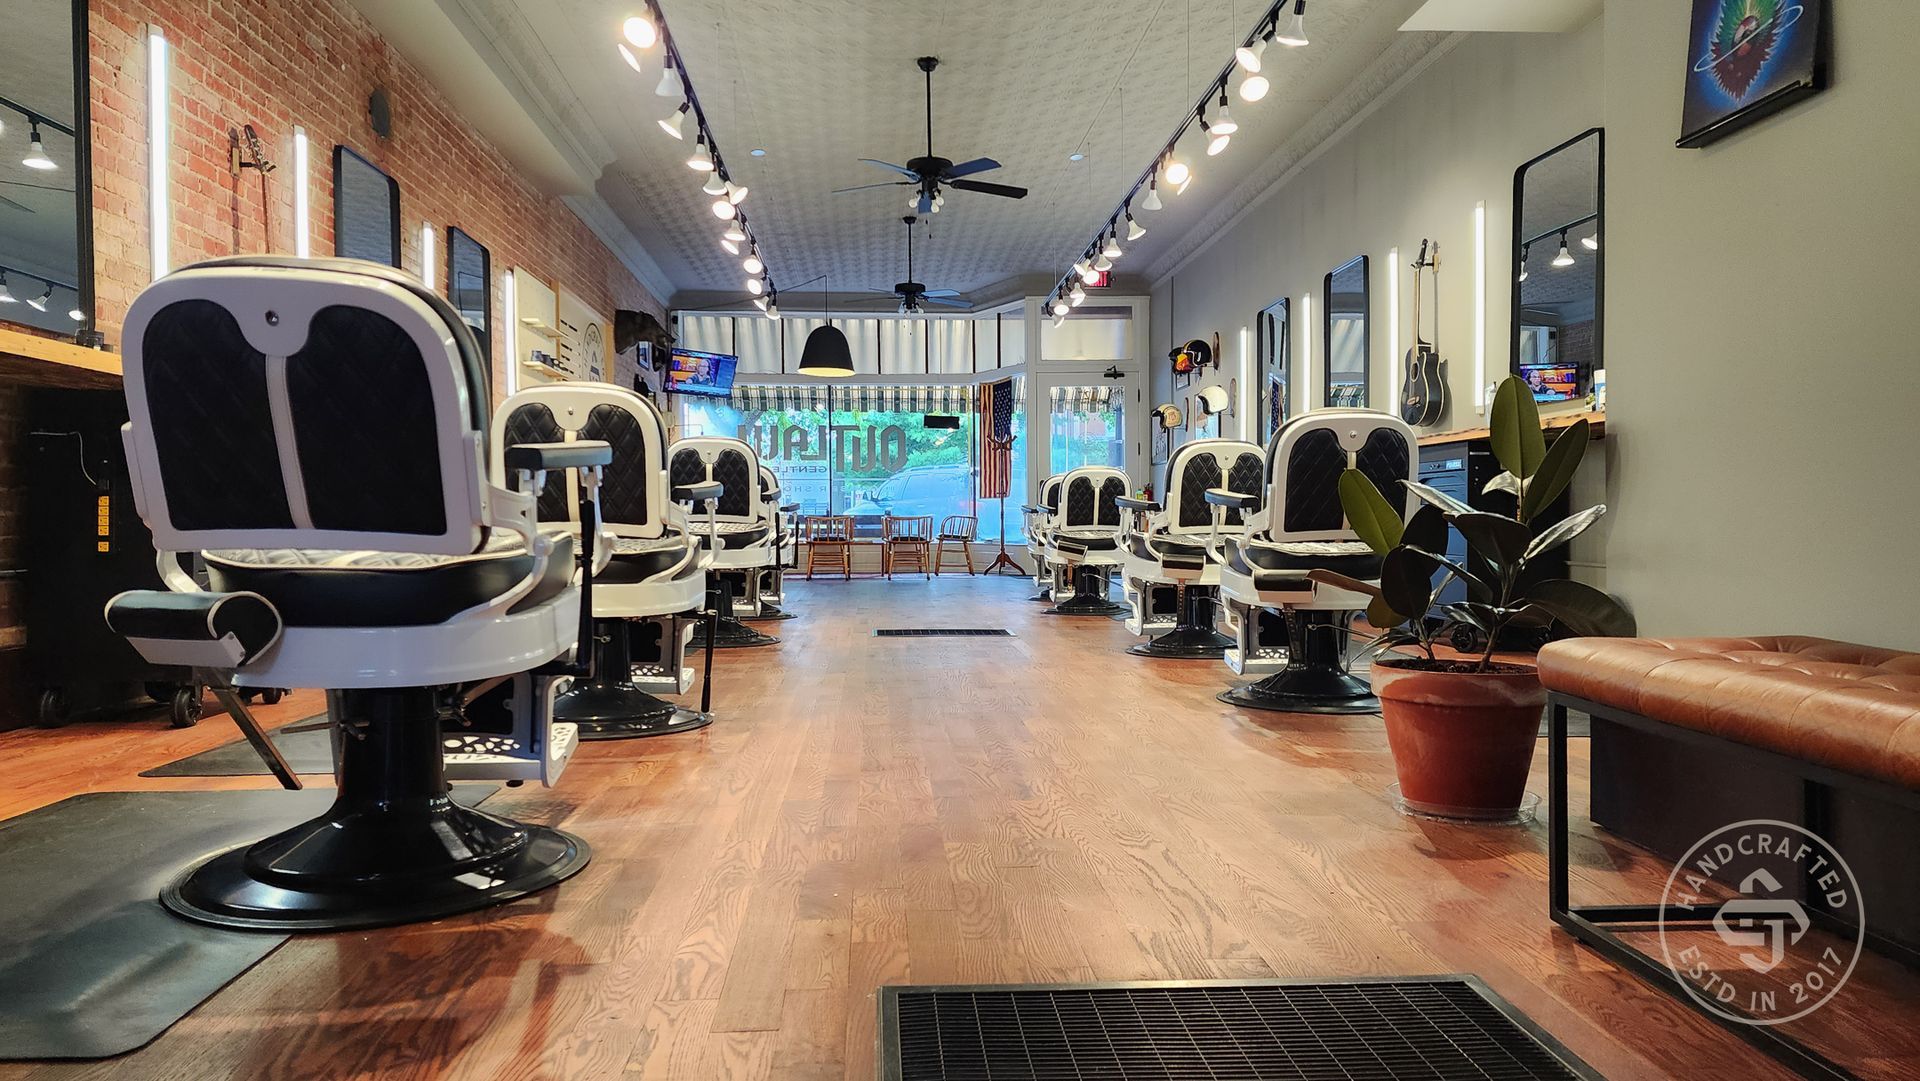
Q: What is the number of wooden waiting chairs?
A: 3